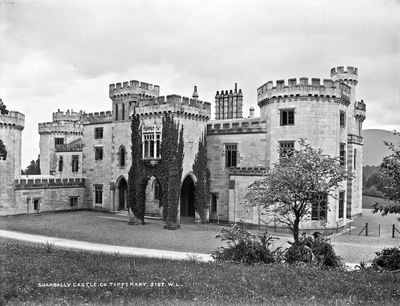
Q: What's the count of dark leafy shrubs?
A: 3